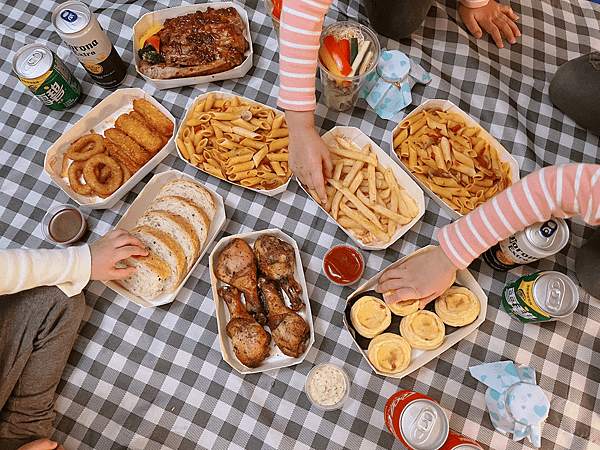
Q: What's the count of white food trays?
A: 8